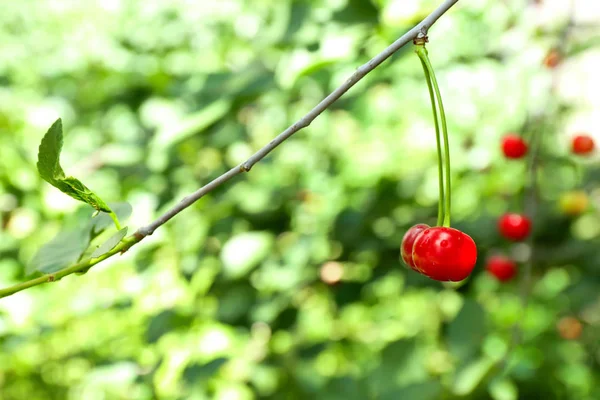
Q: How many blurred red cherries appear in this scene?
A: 4